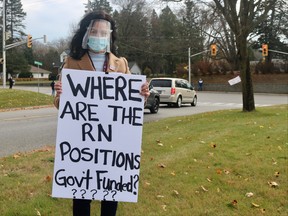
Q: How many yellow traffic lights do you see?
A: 3